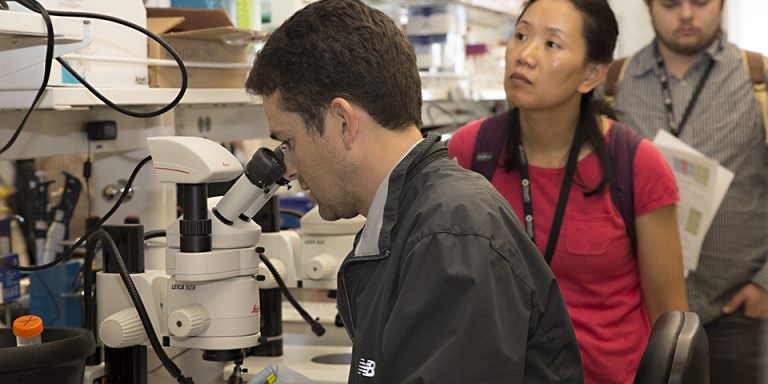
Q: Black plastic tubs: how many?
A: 1